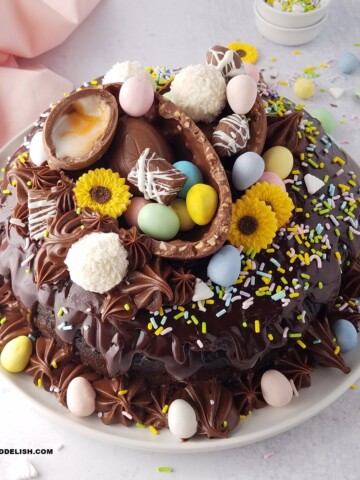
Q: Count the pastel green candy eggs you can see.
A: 2